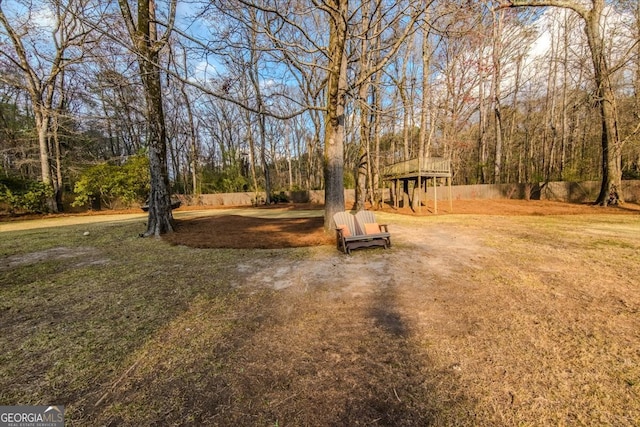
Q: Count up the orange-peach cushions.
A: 2